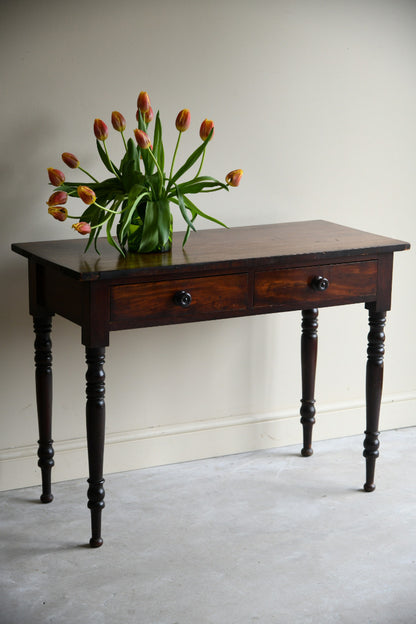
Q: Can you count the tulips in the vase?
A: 14